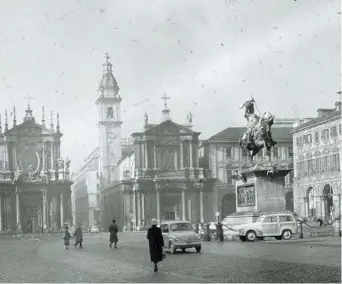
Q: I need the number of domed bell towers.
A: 1